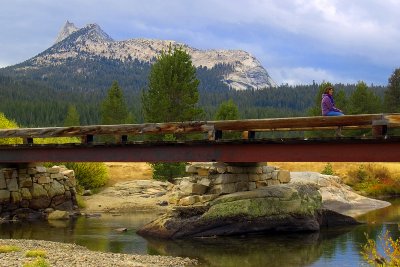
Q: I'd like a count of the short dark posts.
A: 6